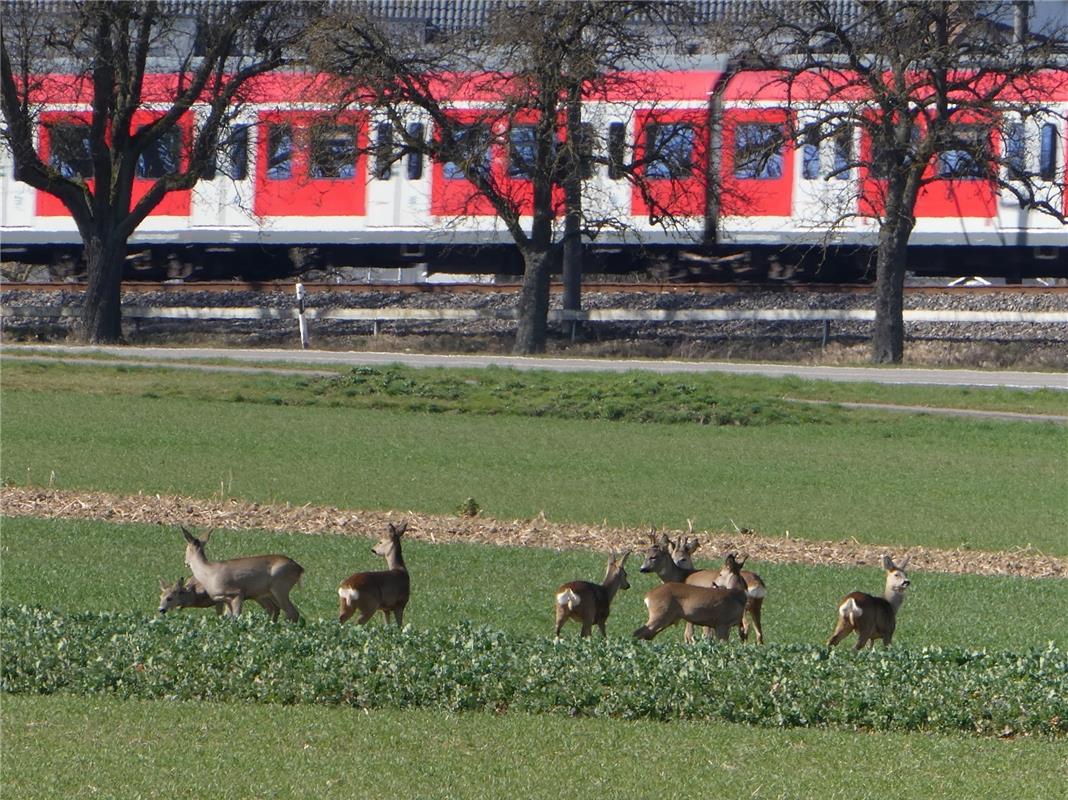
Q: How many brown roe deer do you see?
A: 8